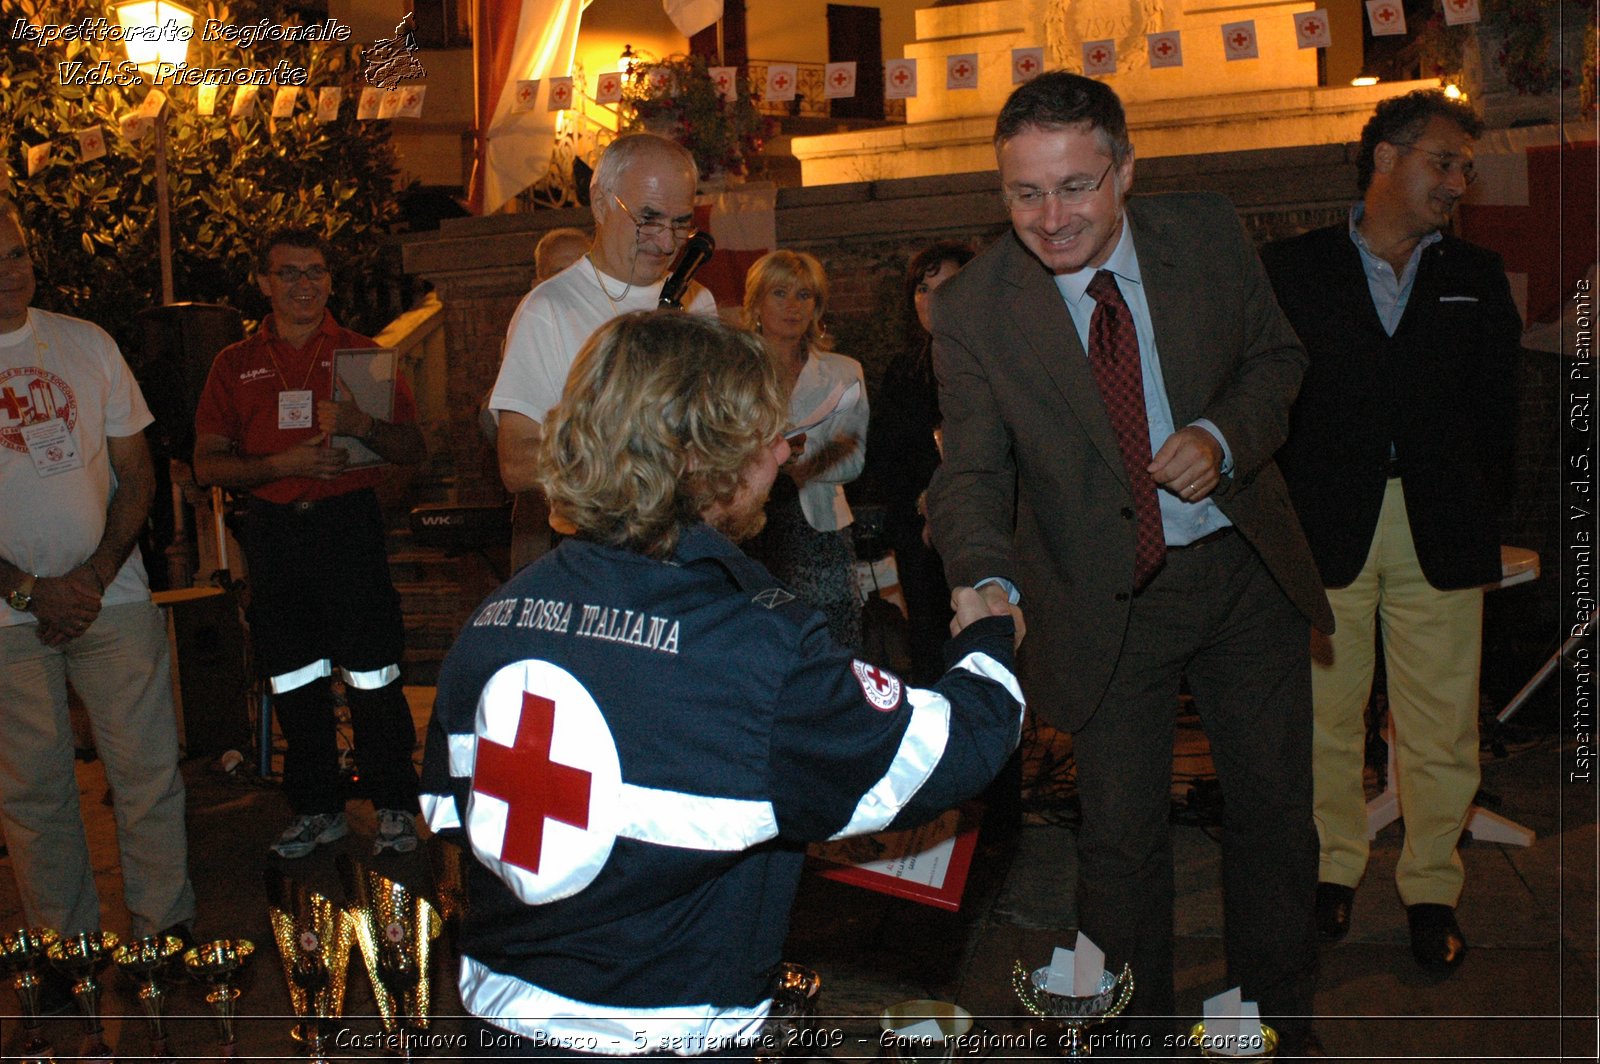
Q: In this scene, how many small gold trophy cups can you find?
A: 4